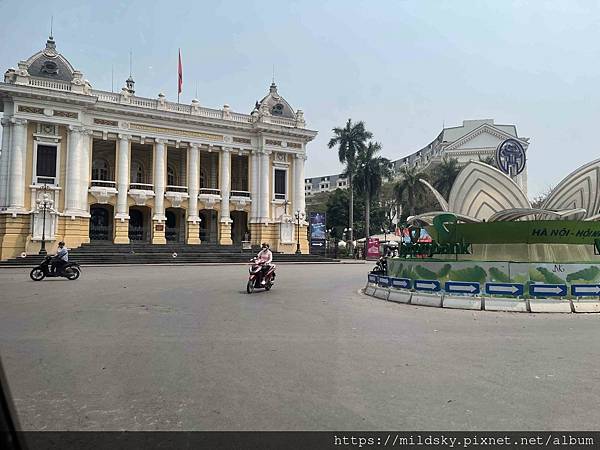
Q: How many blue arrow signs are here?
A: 8